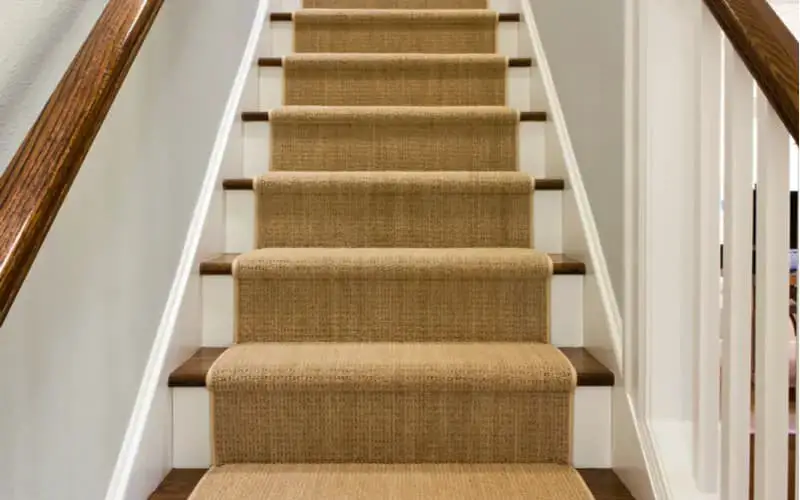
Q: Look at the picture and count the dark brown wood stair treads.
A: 7